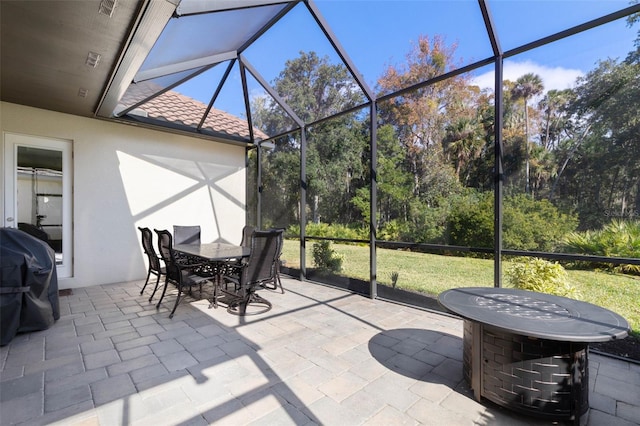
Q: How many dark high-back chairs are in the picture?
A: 6